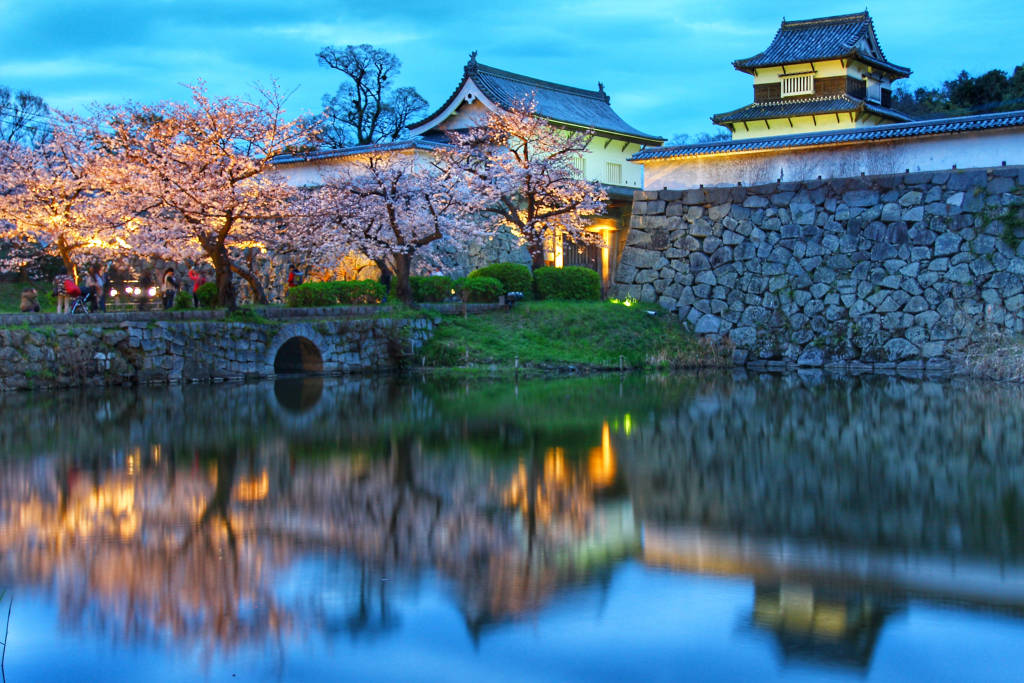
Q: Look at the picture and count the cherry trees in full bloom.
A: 4